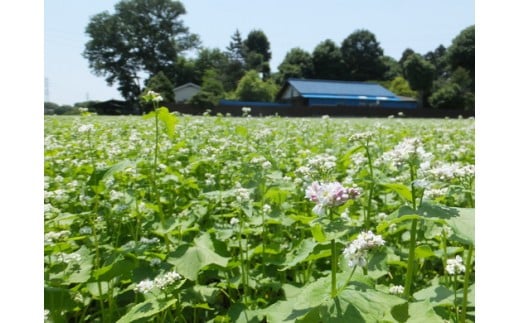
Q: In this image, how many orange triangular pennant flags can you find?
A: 0